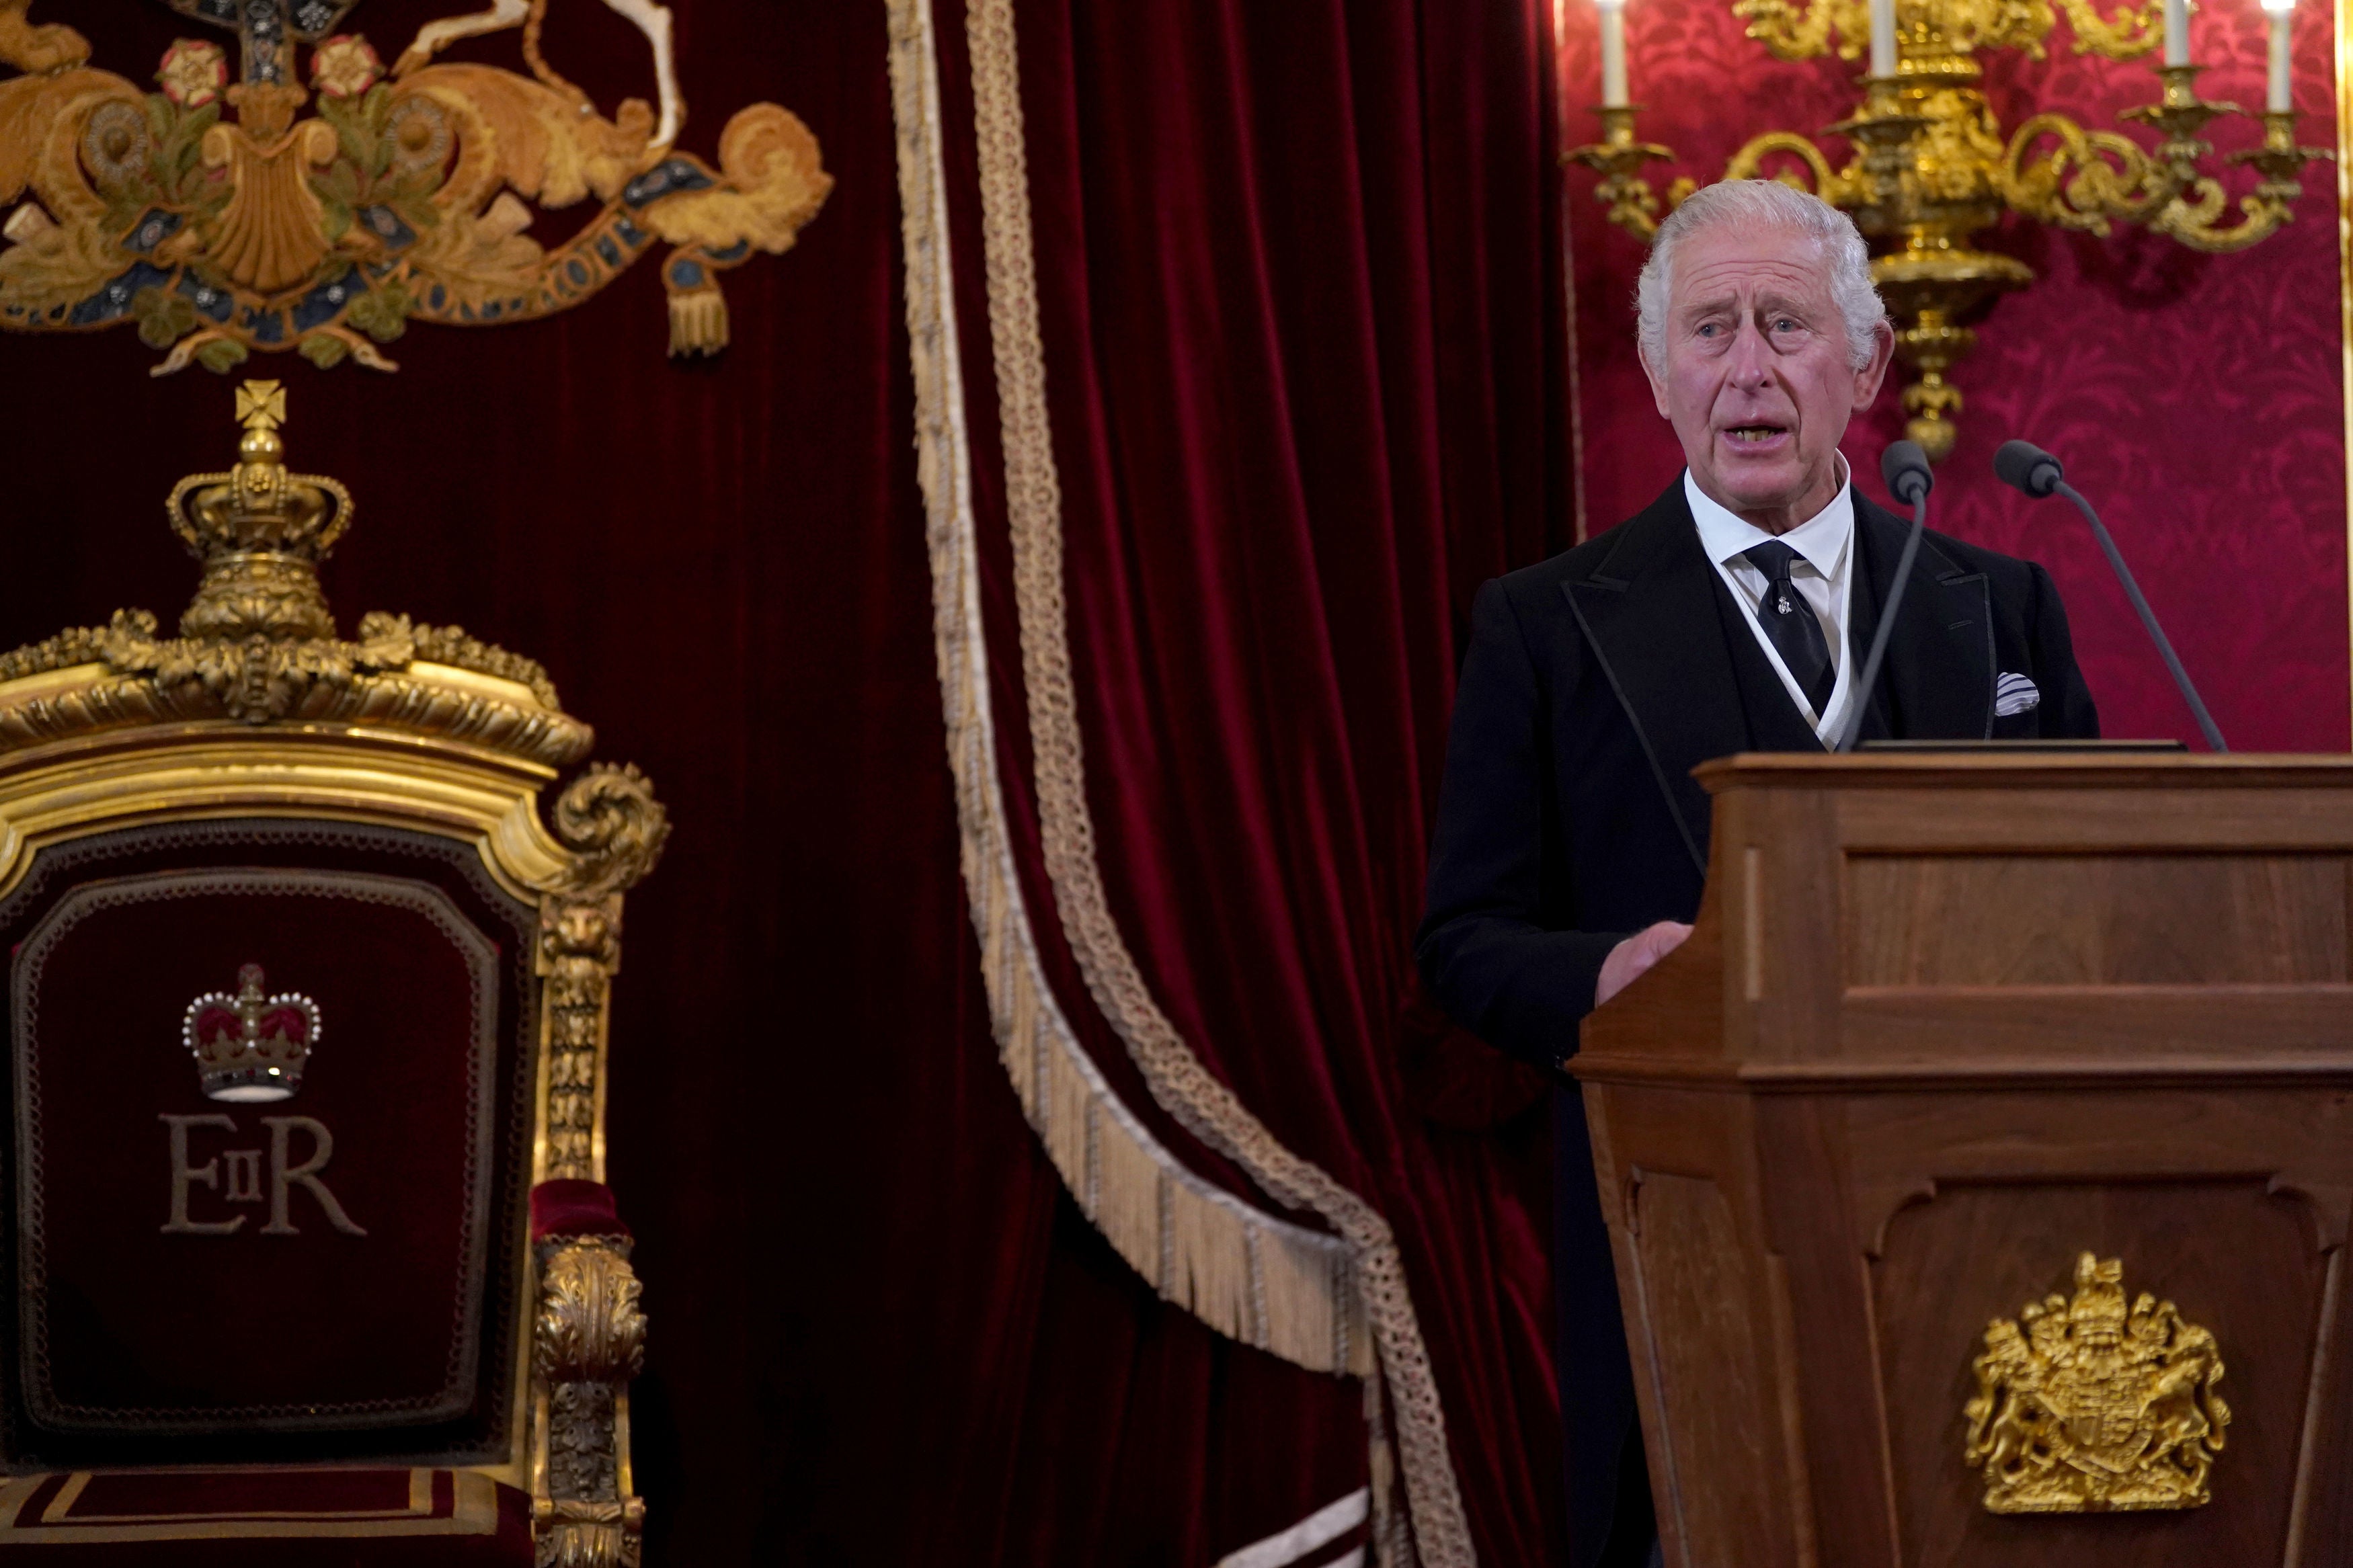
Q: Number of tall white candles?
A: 4